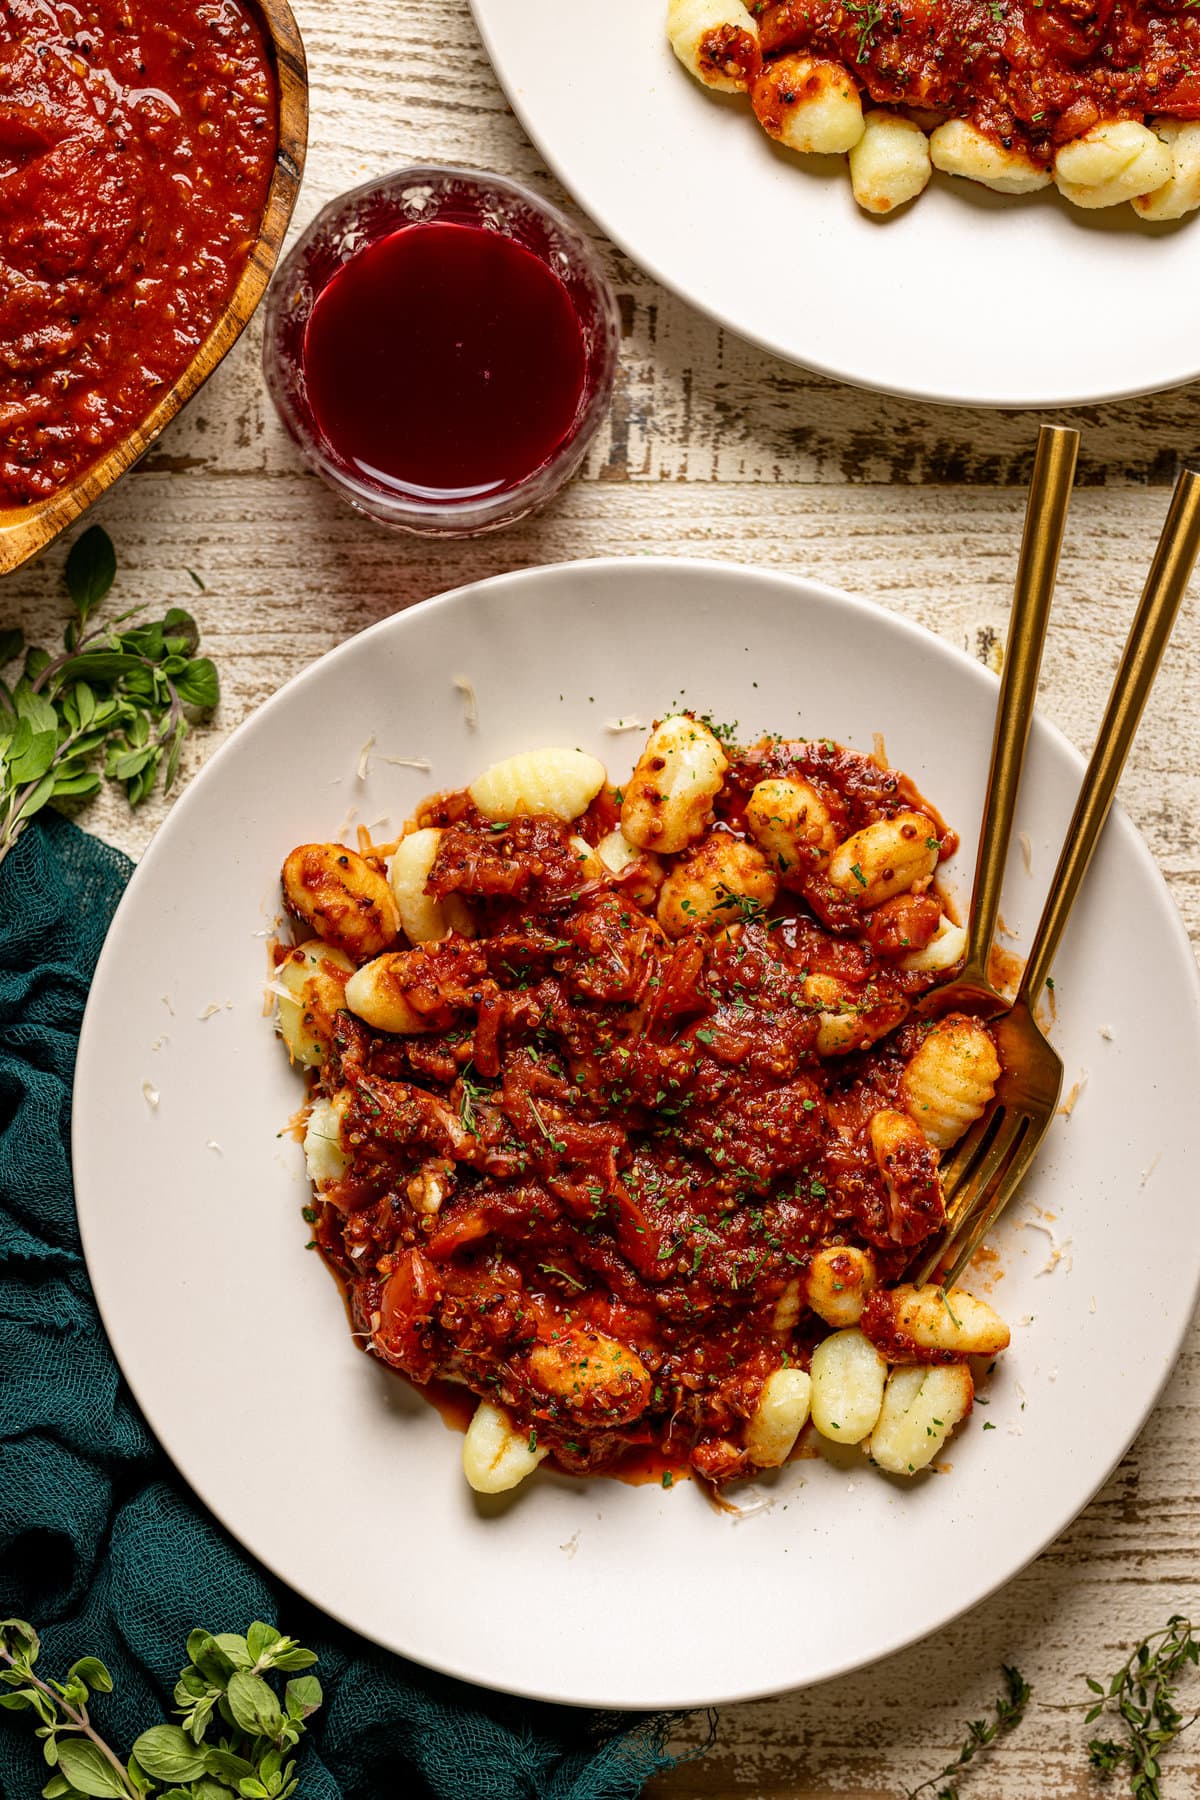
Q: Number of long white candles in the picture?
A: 0